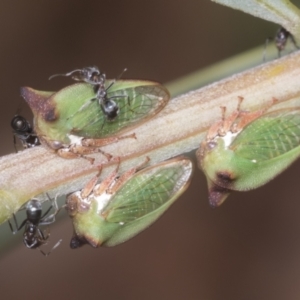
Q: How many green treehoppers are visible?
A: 3